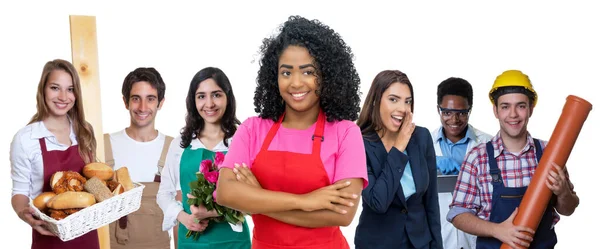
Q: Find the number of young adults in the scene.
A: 7